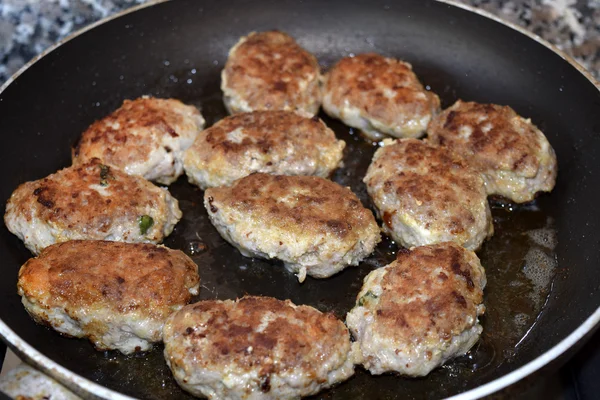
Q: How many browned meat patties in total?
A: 11